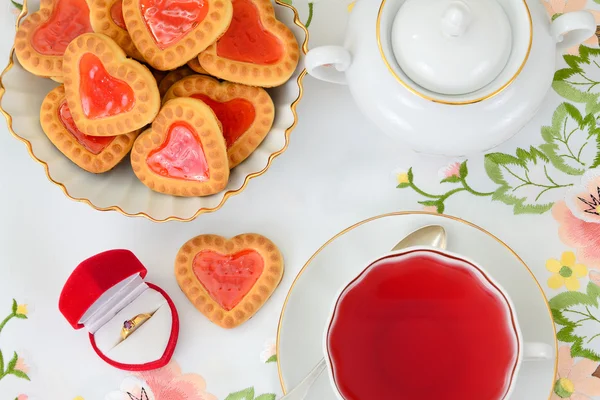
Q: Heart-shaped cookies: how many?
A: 9